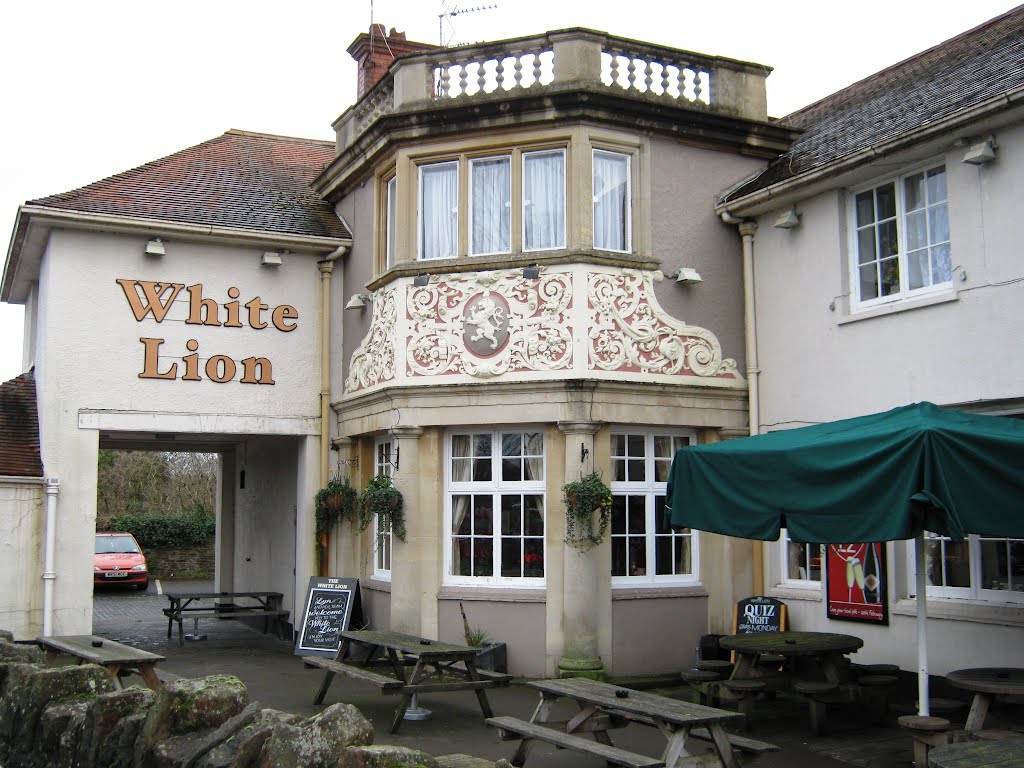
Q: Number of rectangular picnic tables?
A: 4